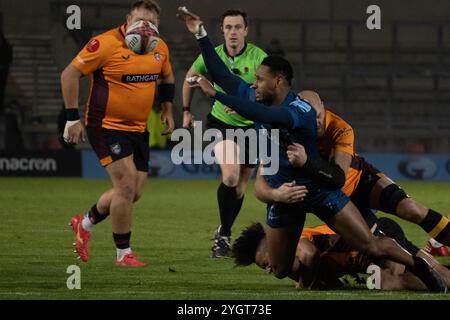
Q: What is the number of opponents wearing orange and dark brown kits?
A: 3